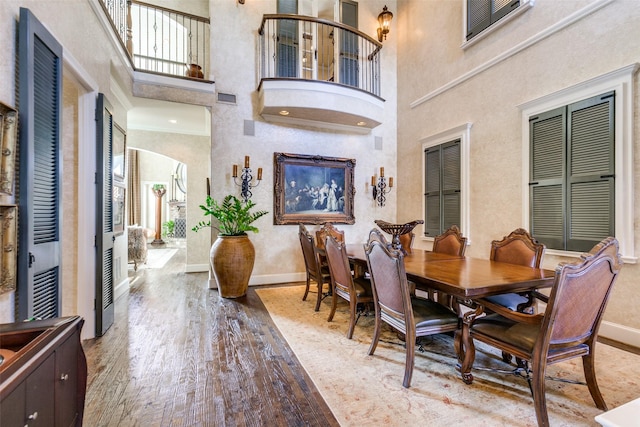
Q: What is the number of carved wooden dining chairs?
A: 8